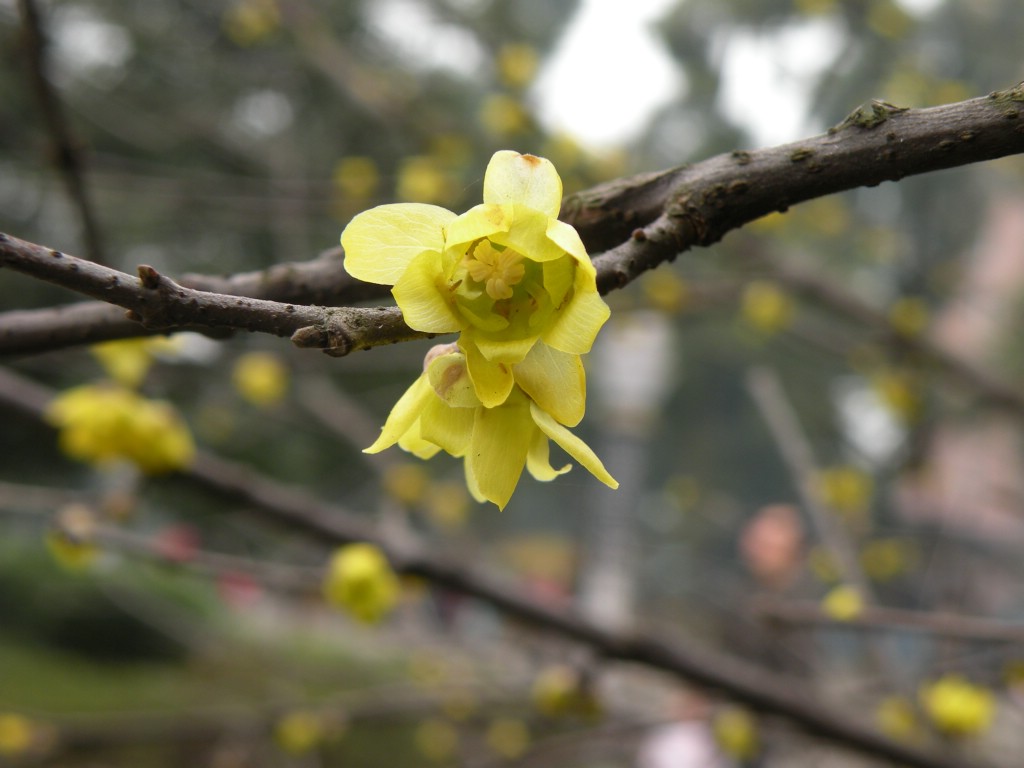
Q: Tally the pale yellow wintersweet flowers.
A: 2